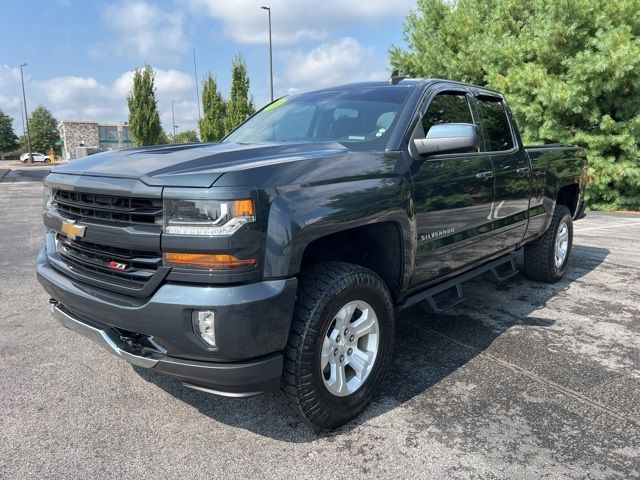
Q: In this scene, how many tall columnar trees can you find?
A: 3